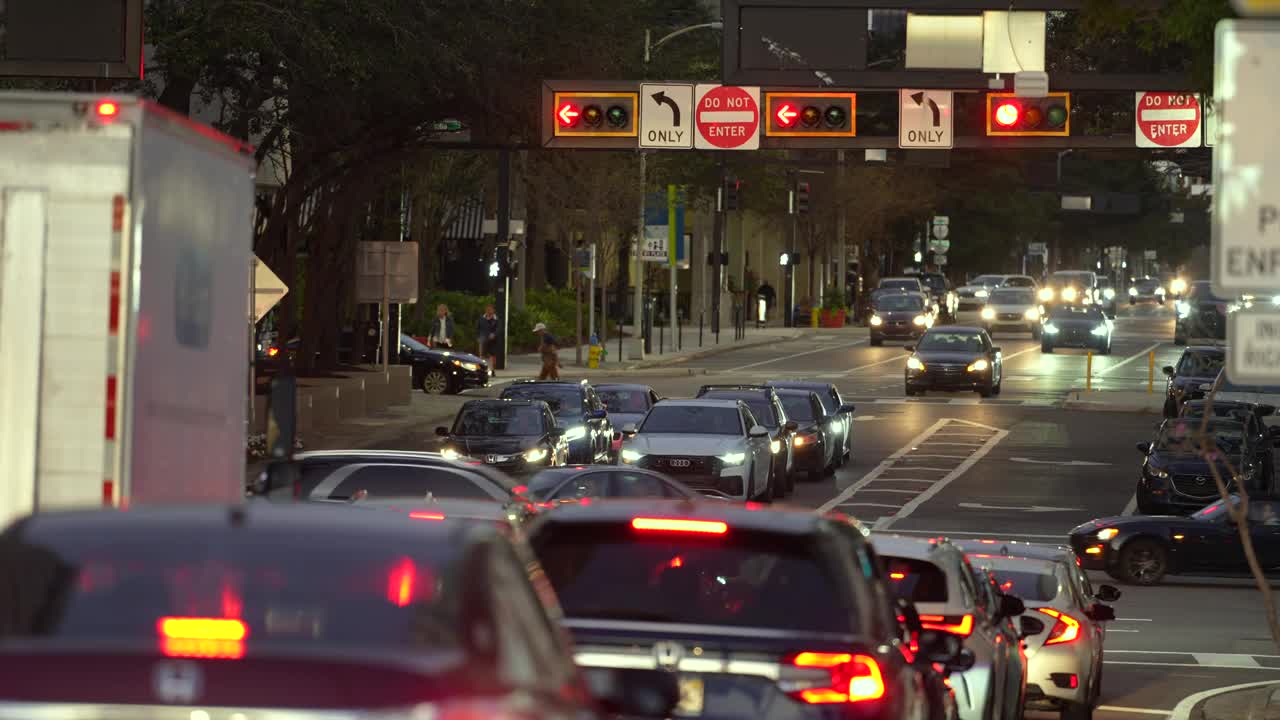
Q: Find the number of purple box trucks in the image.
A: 0